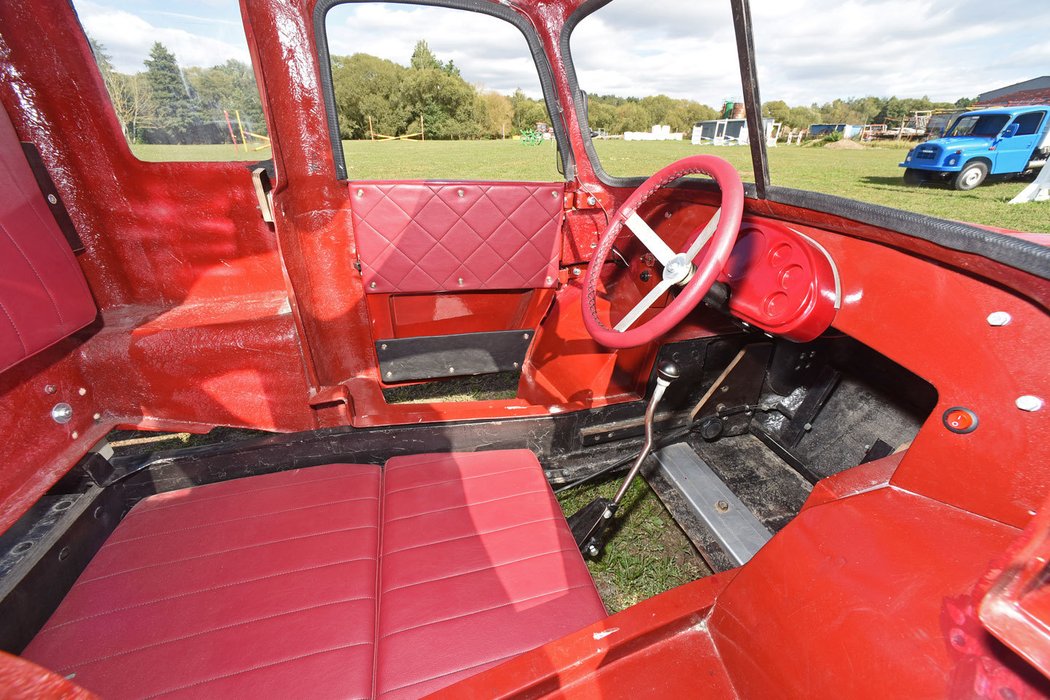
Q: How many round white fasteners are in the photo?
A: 2